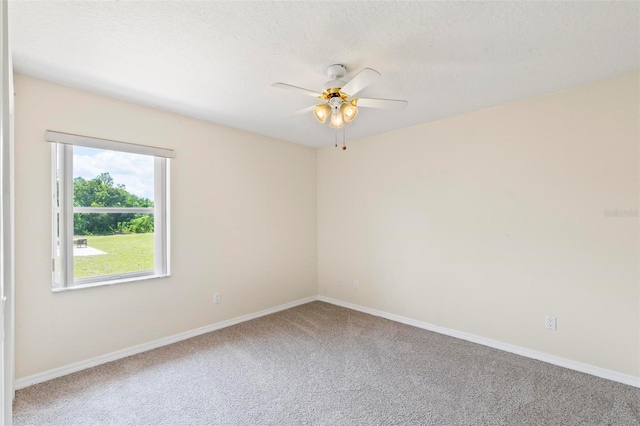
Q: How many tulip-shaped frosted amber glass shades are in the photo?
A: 3